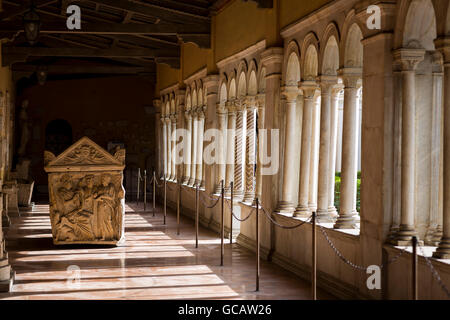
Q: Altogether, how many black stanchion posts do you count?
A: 11